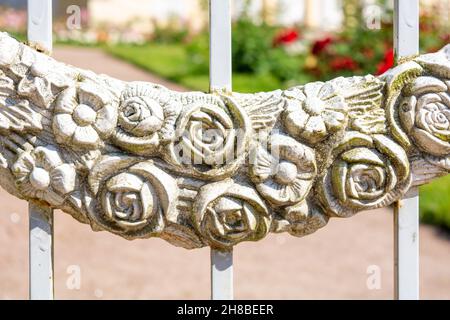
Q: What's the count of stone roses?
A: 6